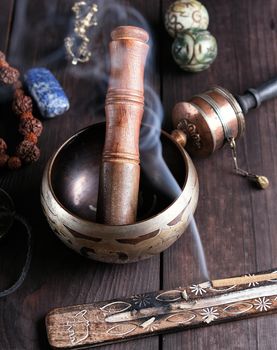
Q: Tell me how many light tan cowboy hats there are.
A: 0